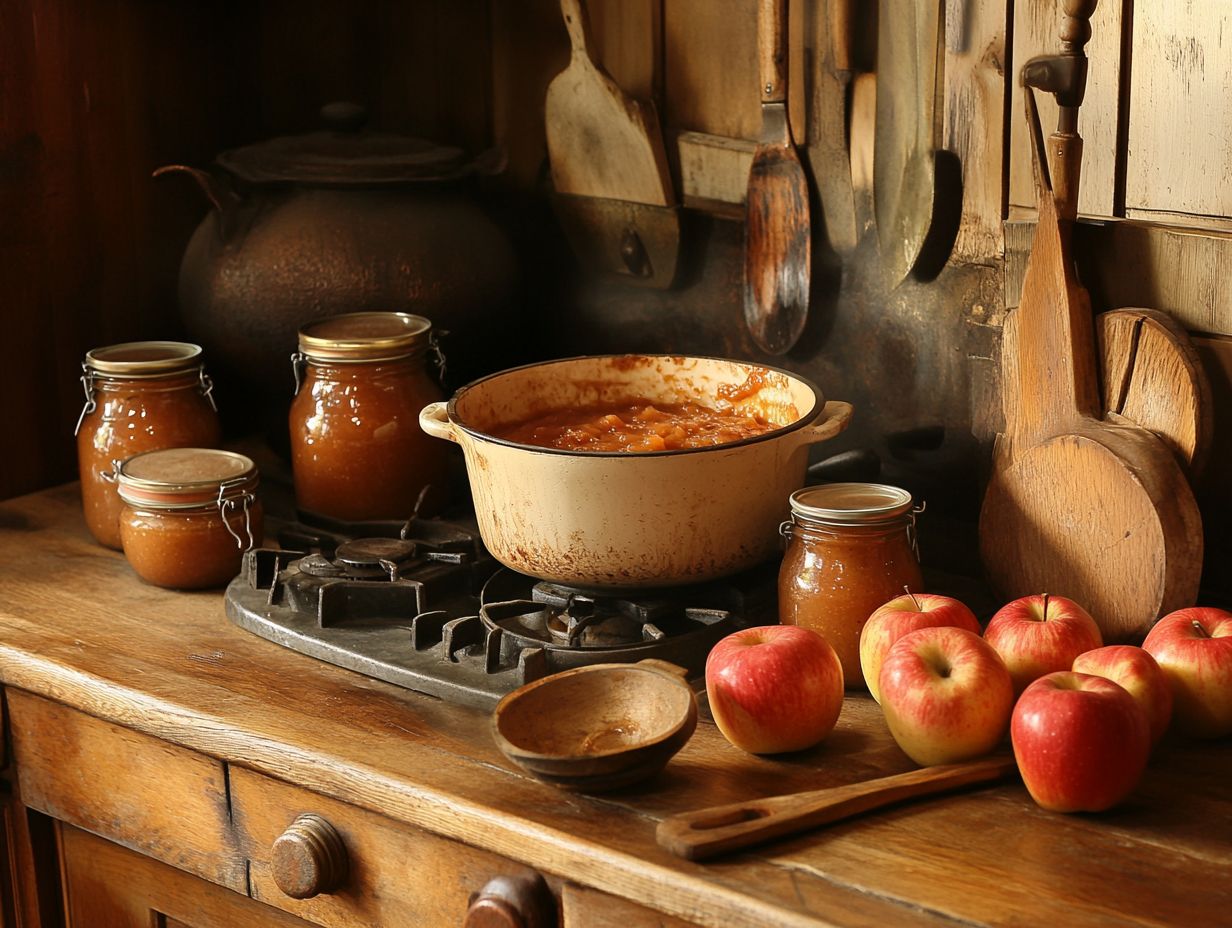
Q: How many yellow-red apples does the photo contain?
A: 7